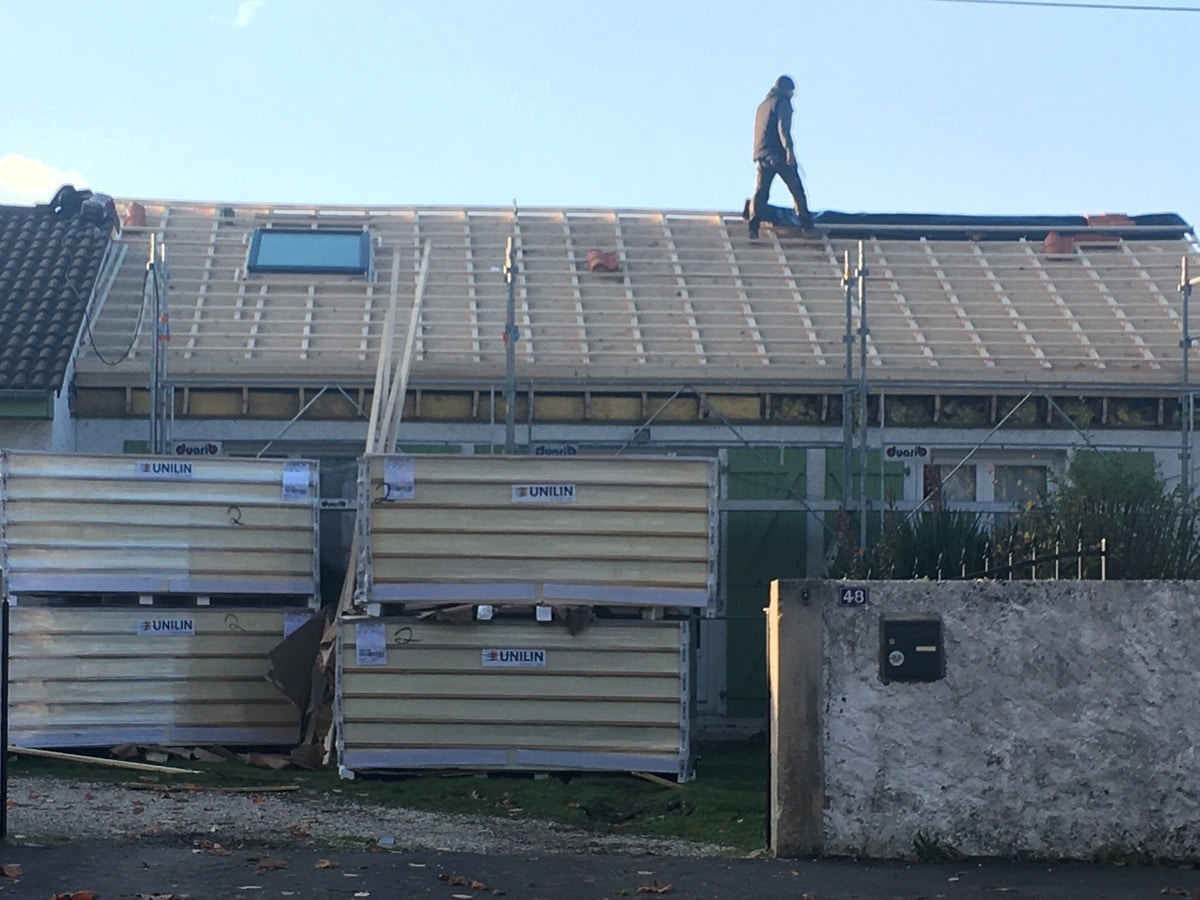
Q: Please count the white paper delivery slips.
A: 4